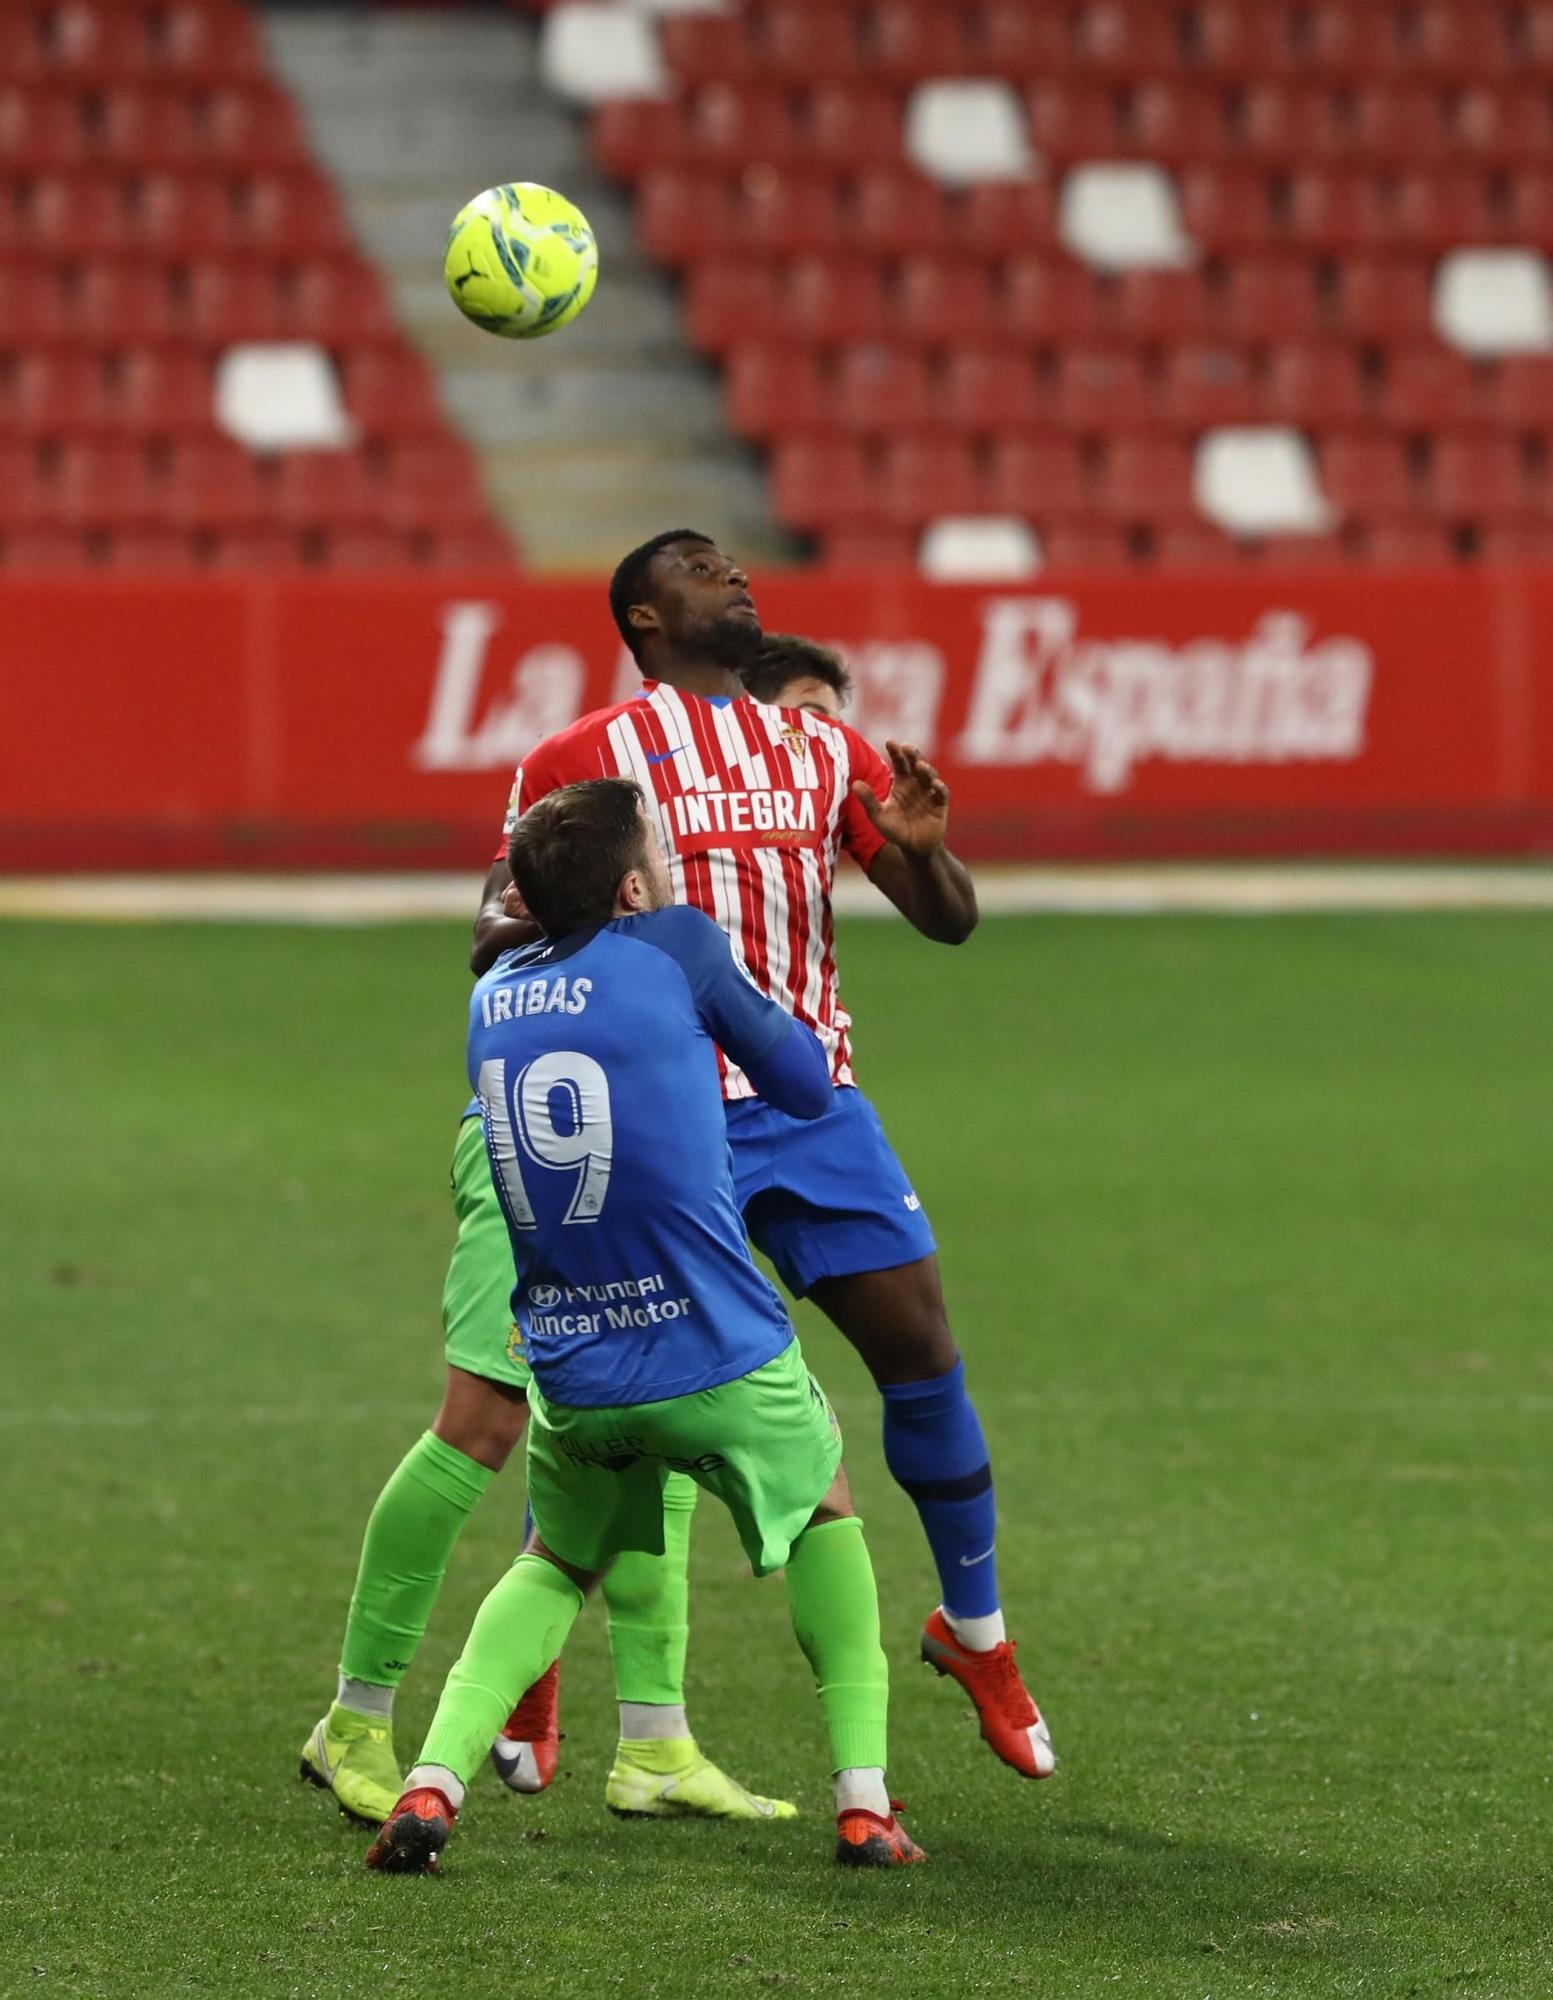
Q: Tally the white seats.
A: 8